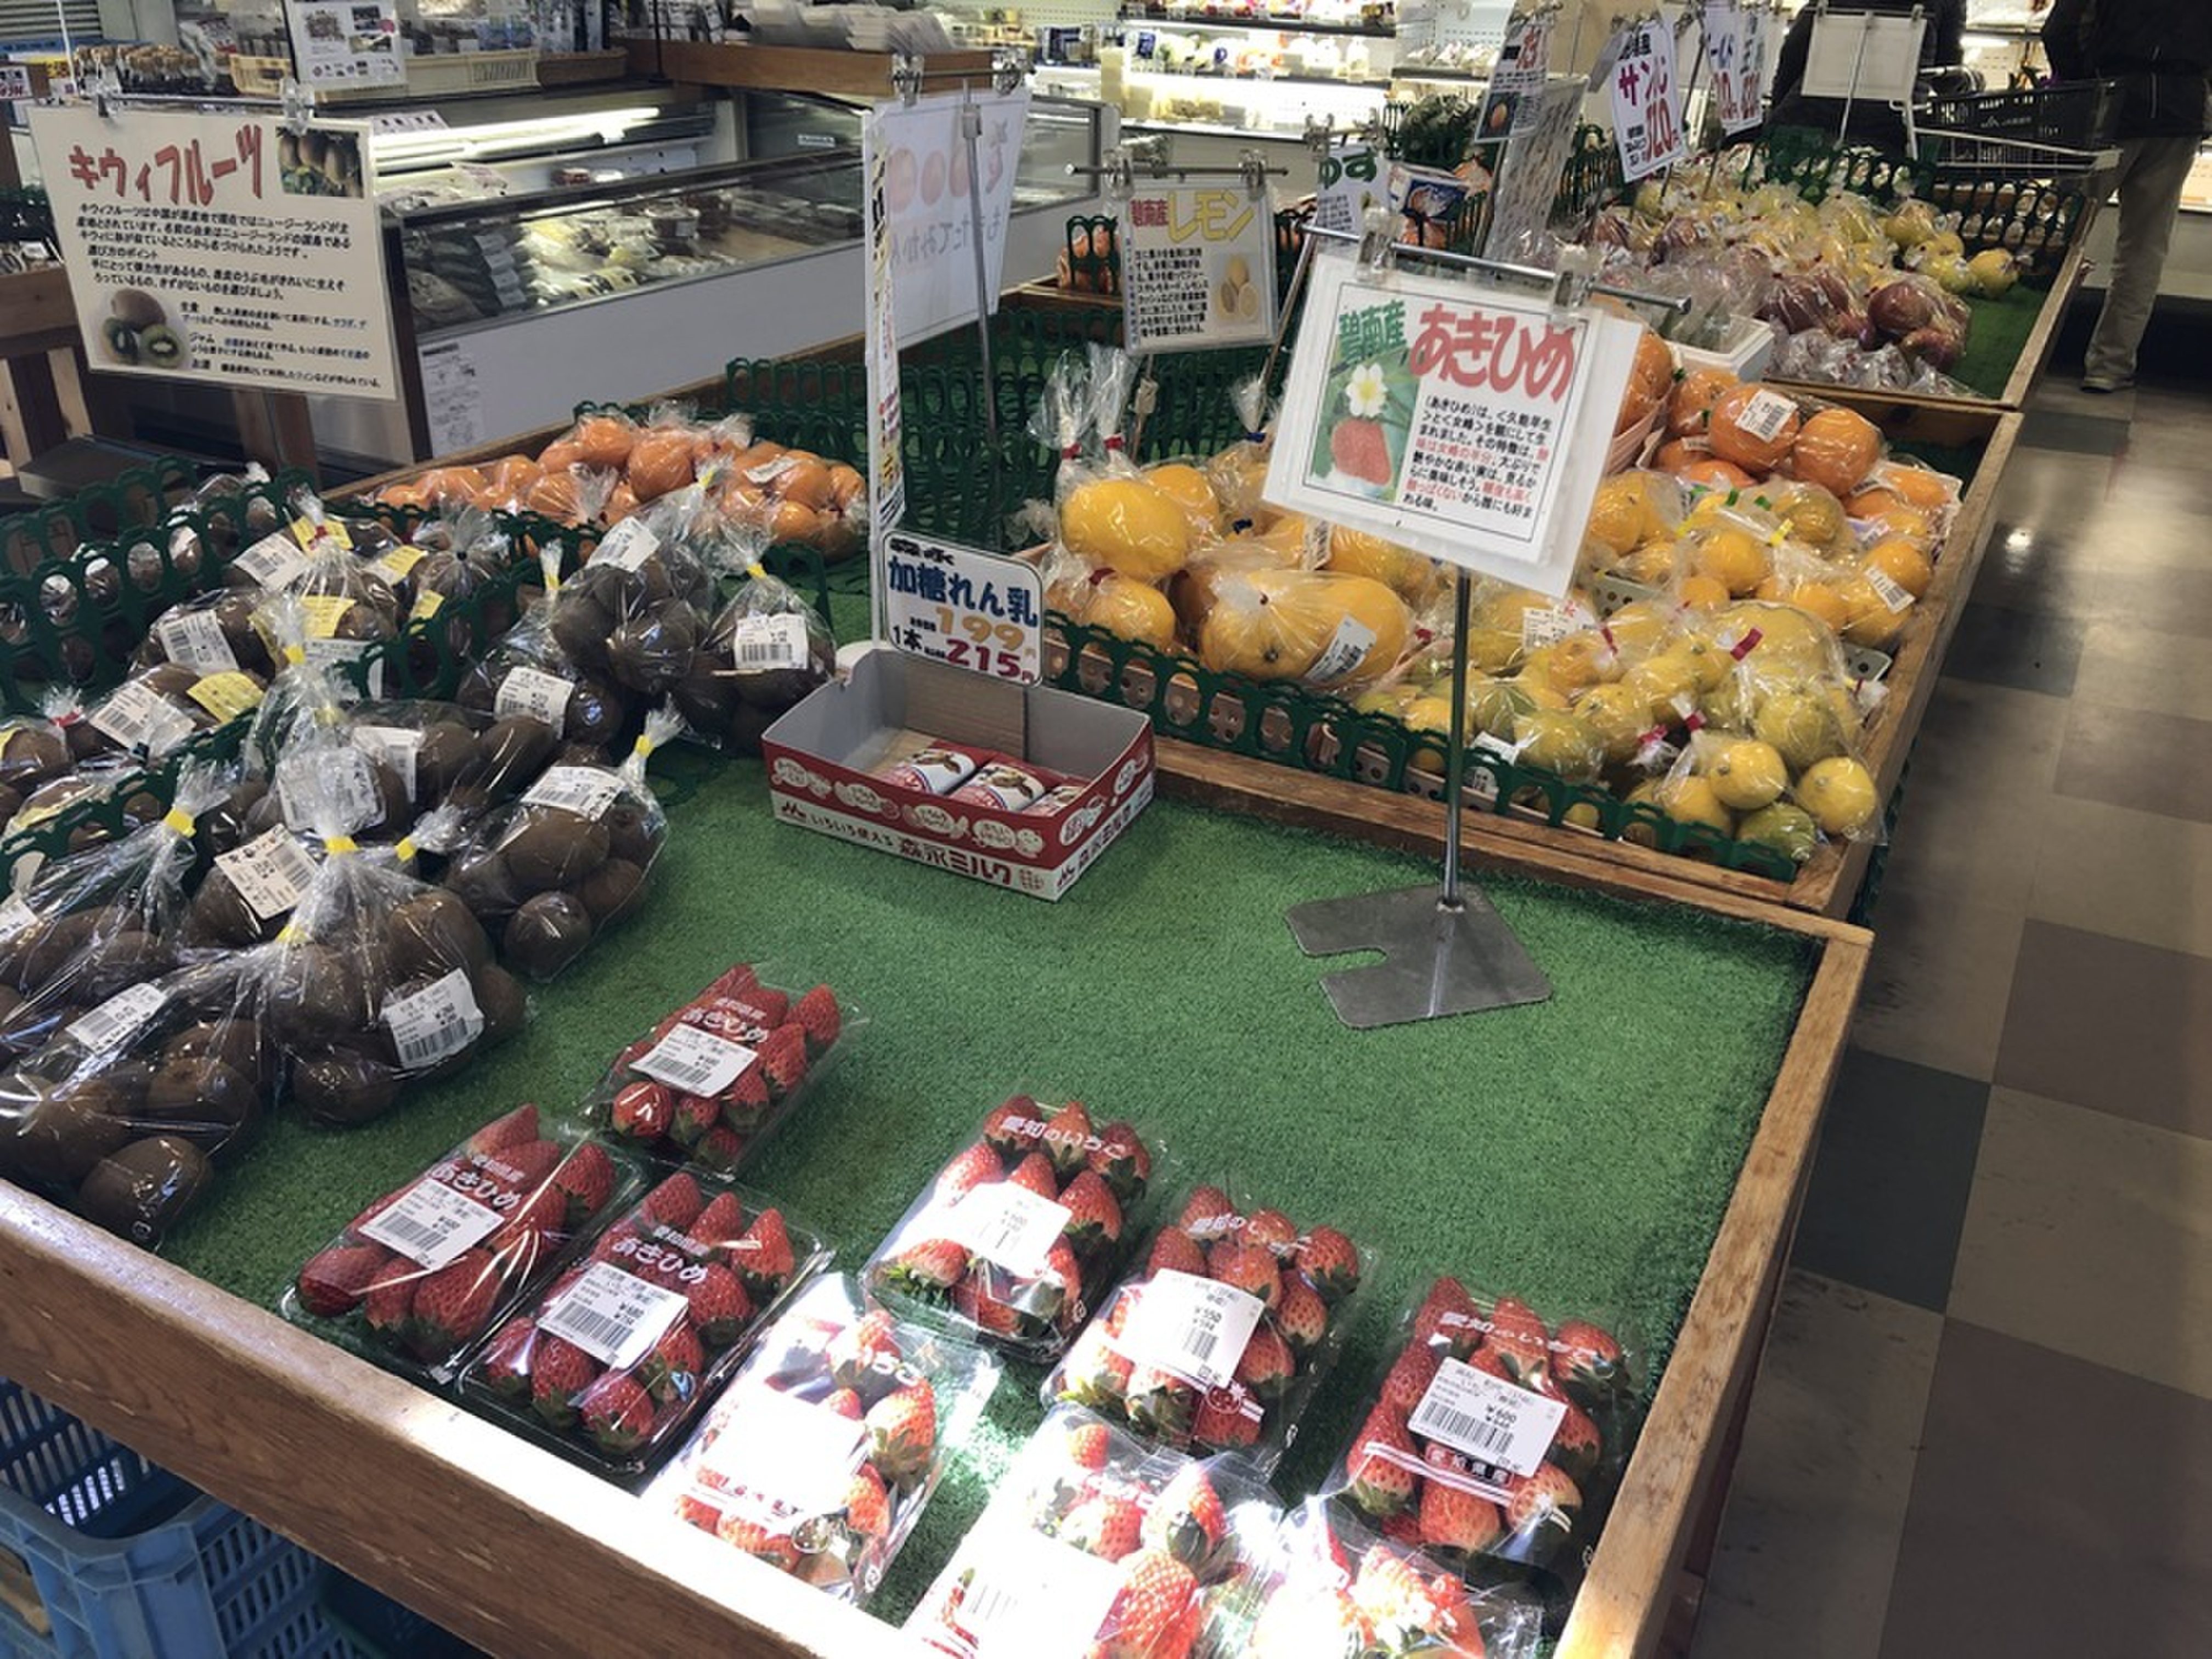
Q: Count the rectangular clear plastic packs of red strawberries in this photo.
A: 9